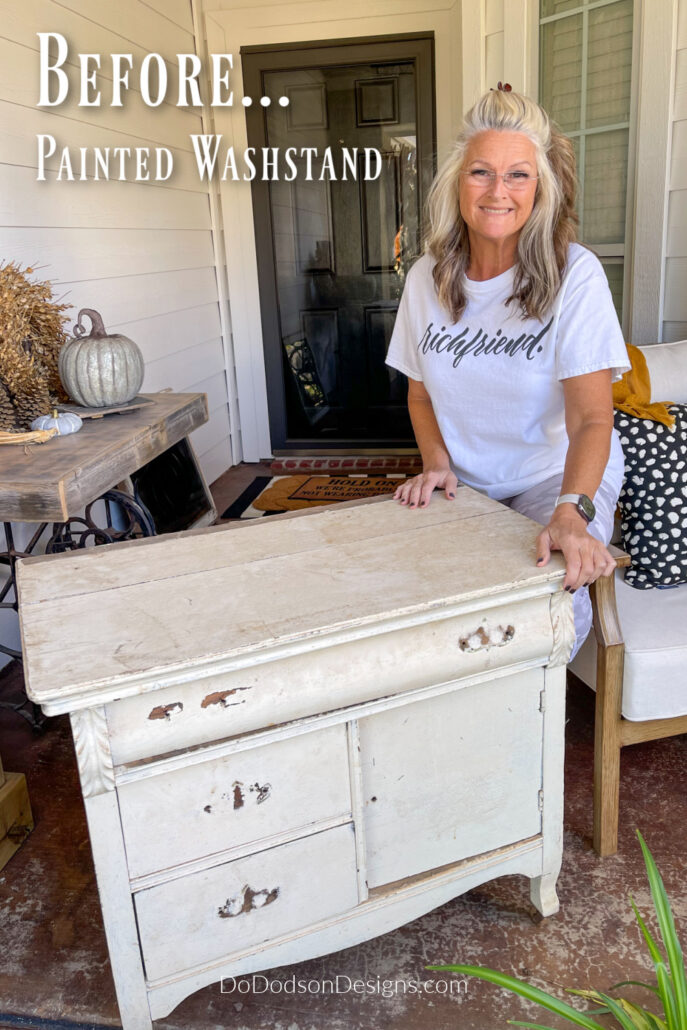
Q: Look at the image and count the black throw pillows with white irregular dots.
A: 1